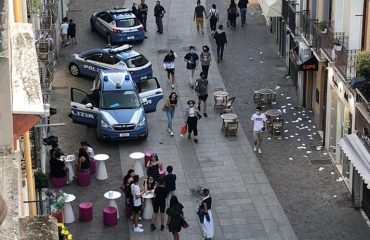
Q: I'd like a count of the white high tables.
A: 6